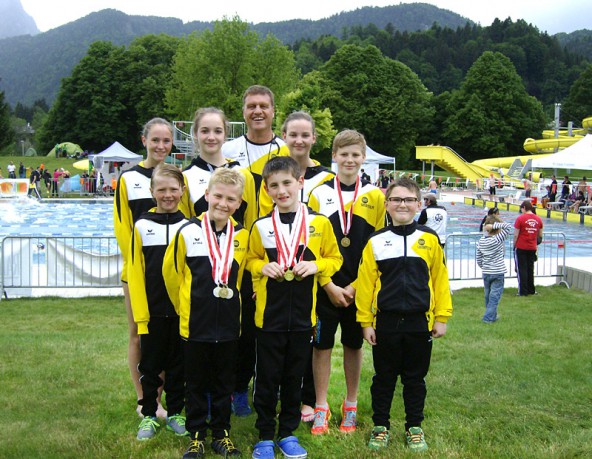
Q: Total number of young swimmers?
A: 8